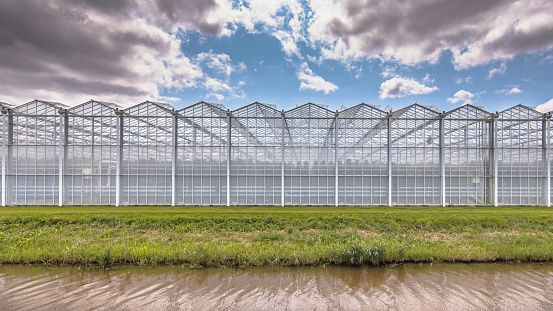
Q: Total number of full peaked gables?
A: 10